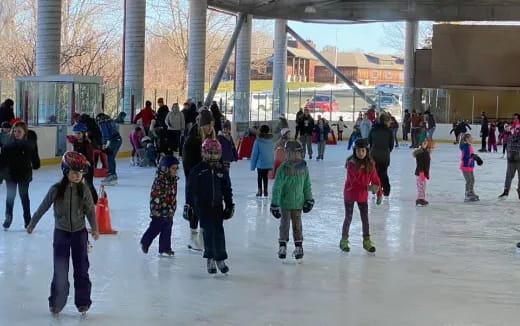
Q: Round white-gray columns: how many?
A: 6